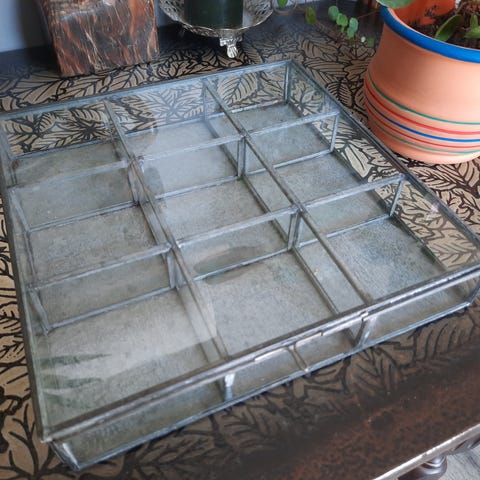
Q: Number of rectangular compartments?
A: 9